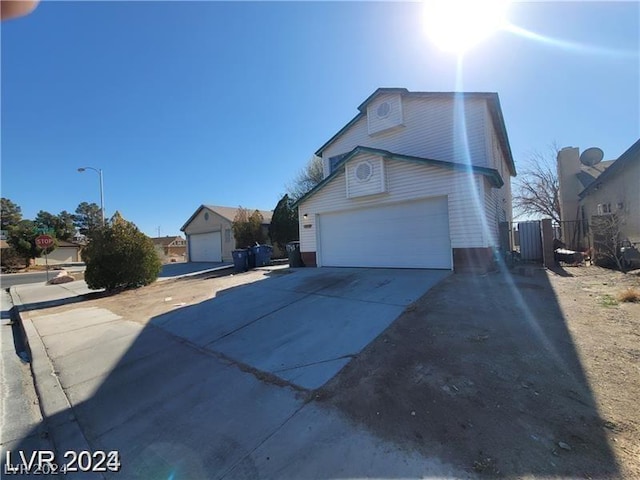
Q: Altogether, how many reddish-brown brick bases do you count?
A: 2